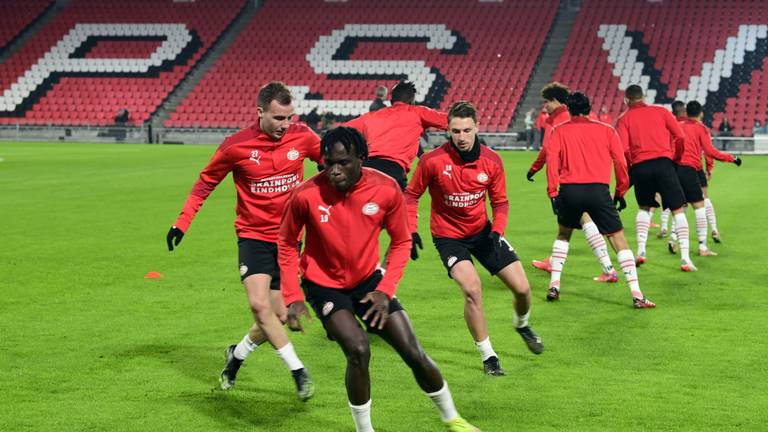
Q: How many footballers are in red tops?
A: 9